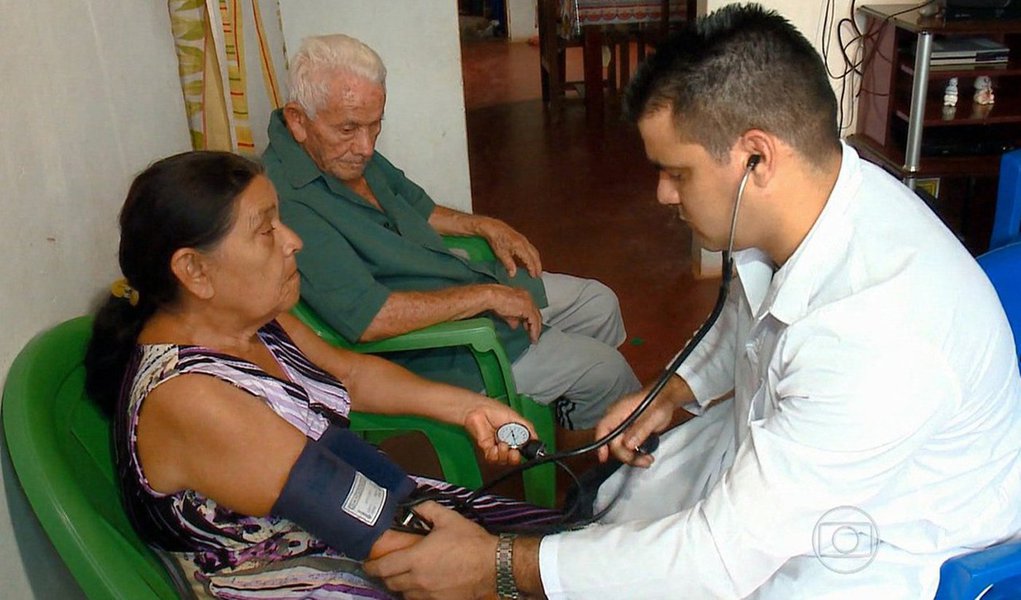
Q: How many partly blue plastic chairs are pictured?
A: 2